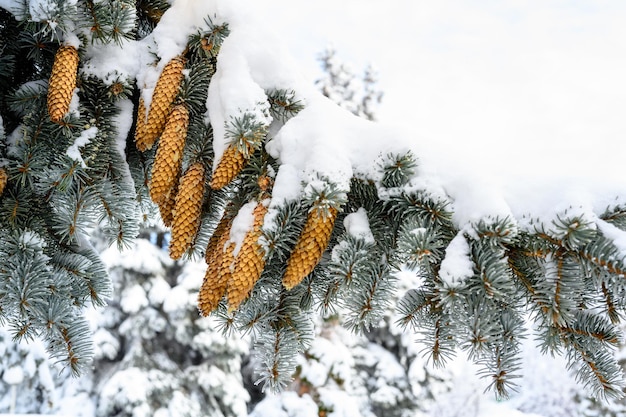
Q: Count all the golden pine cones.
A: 12